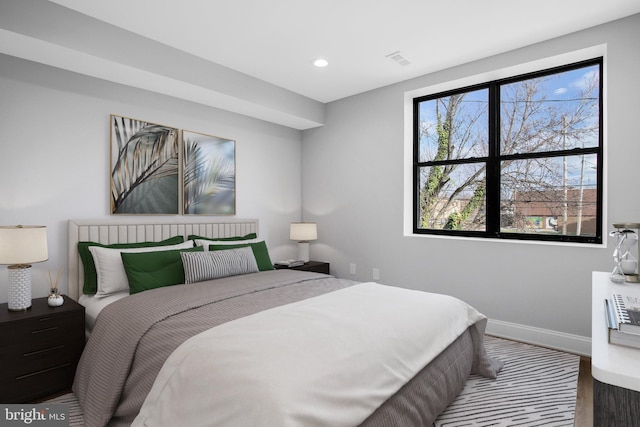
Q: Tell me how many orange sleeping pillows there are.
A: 0